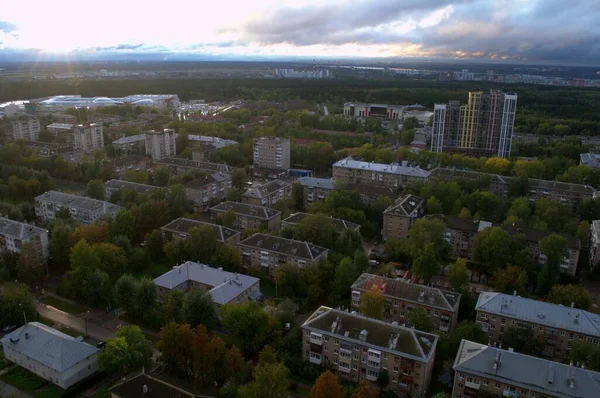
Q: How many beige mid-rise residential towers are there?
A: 4